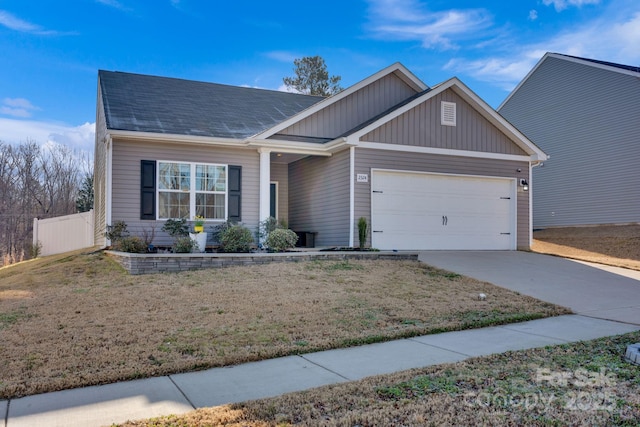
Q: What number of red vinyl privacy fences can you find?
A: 0